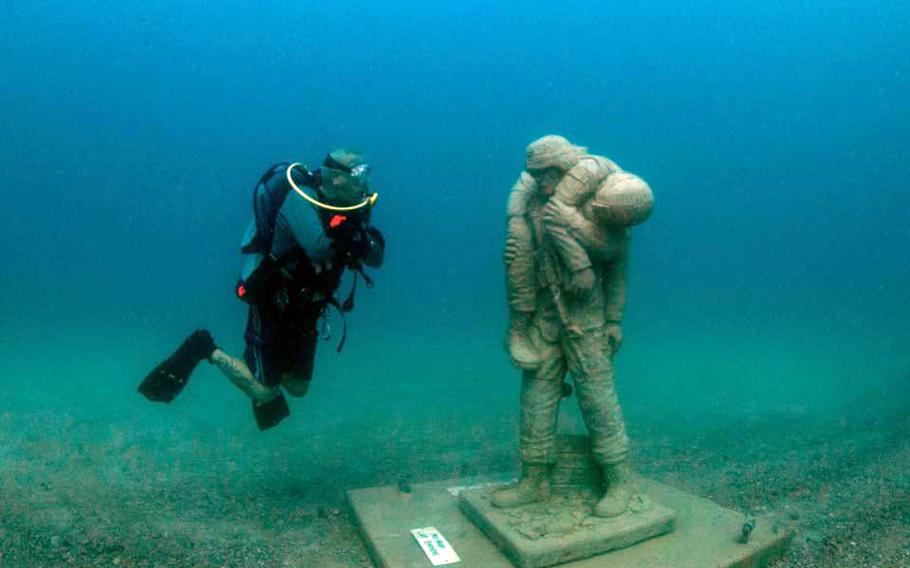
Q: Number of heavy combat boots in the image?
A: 3